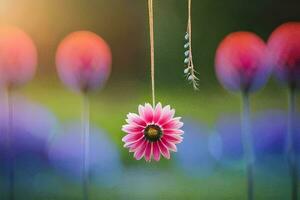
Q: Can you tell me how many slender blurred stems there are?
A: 4